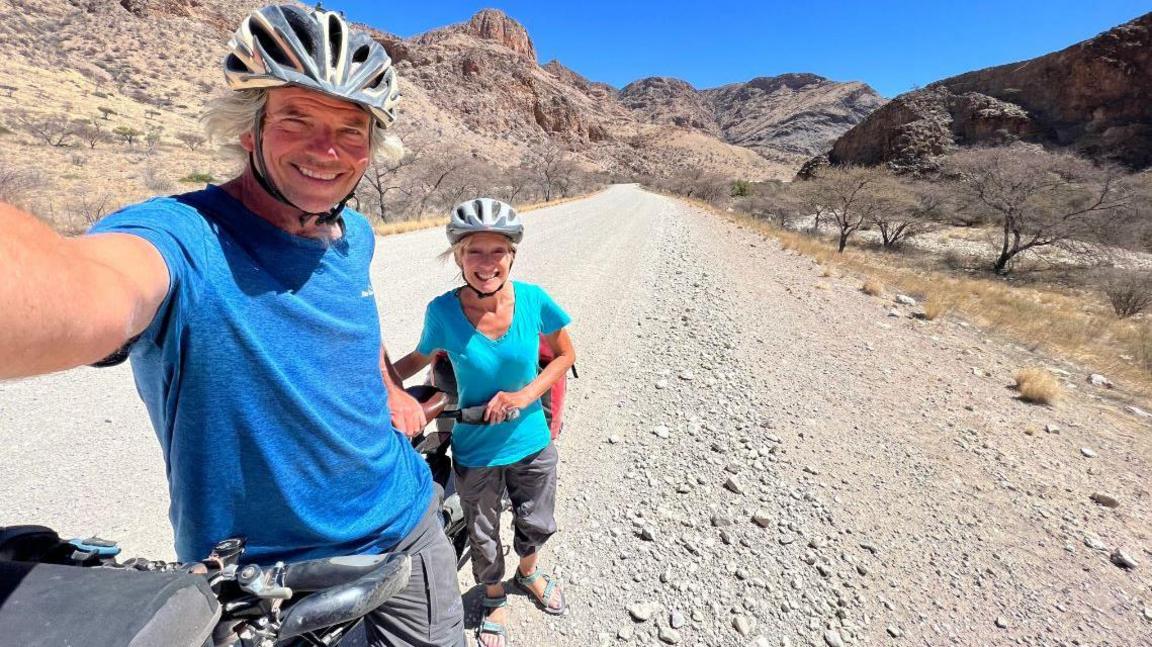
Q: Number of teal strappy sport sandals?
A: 2